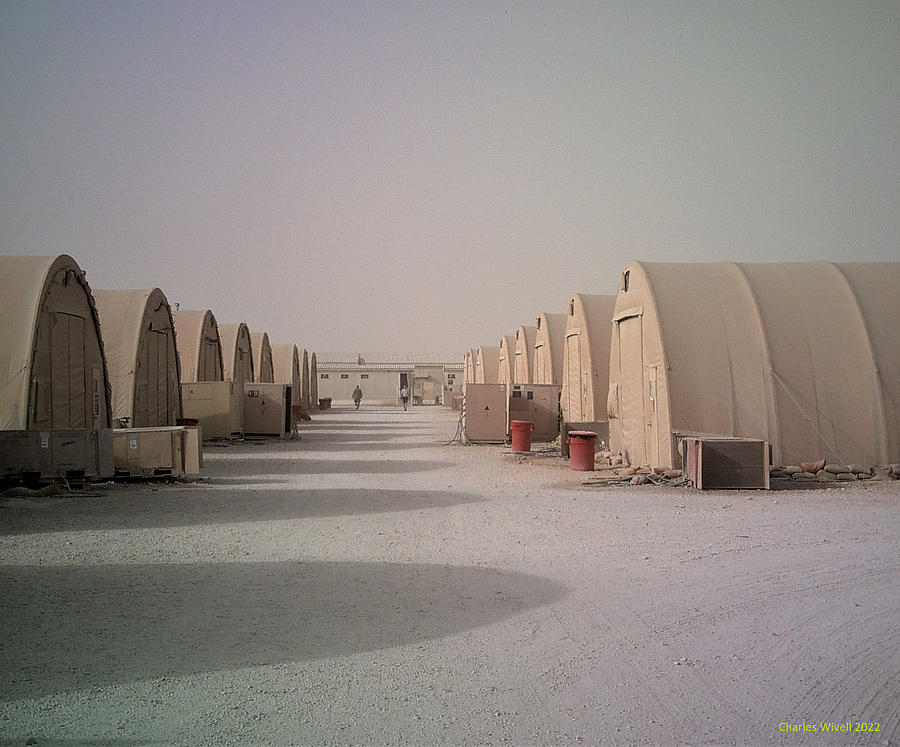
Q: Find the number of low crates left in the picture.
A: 2